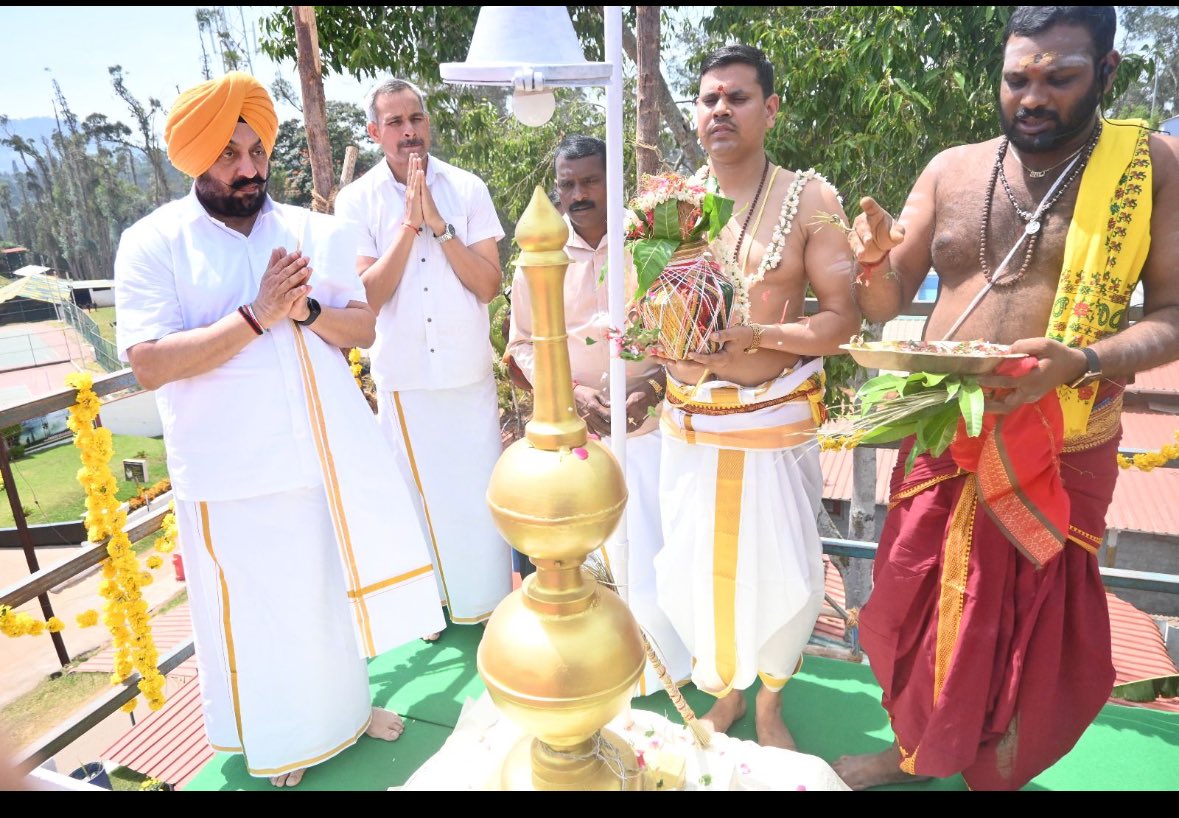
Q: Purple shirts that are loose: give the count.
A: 0